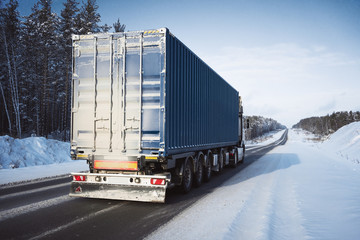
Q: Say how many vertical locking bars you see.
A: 4